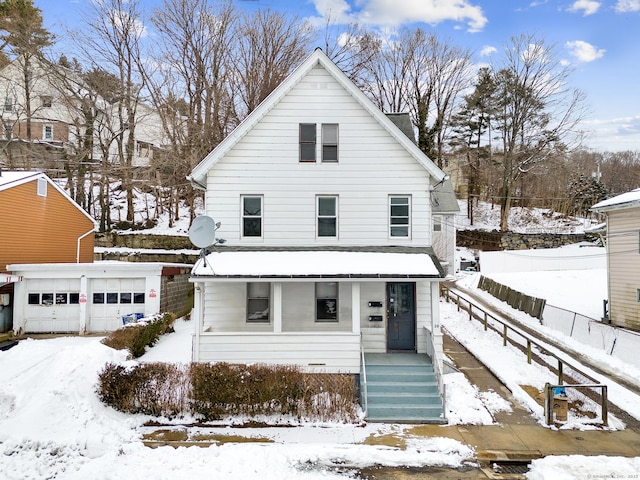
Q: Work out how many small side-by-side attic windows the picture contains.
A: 2